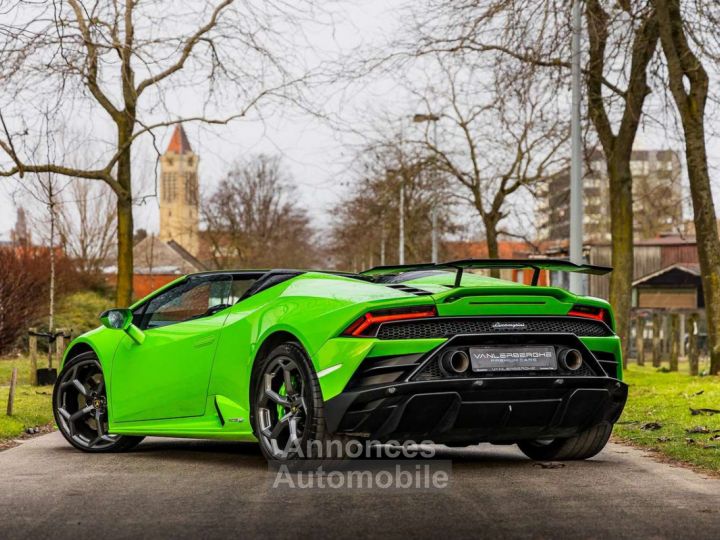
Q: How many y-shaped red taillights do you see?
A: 2